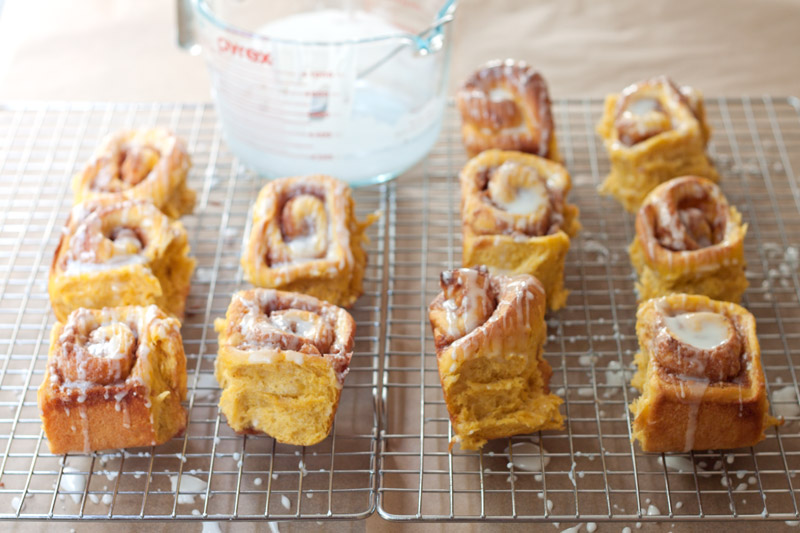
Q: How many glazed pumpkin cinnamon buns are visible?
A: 11